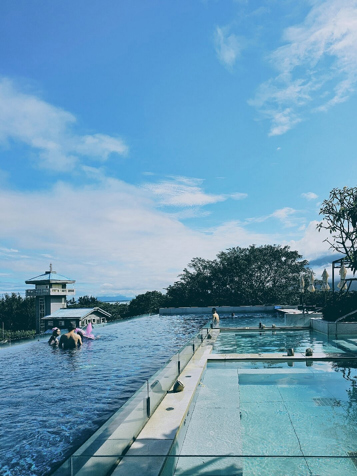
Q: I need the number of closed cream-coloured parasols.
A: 4